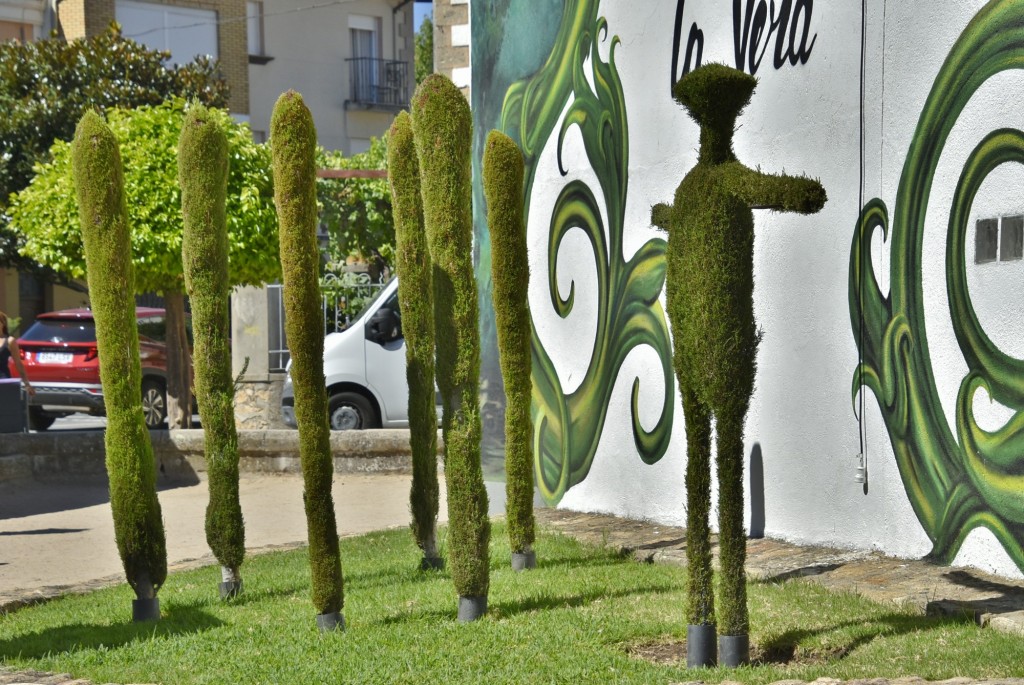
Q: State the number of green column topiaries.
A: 6